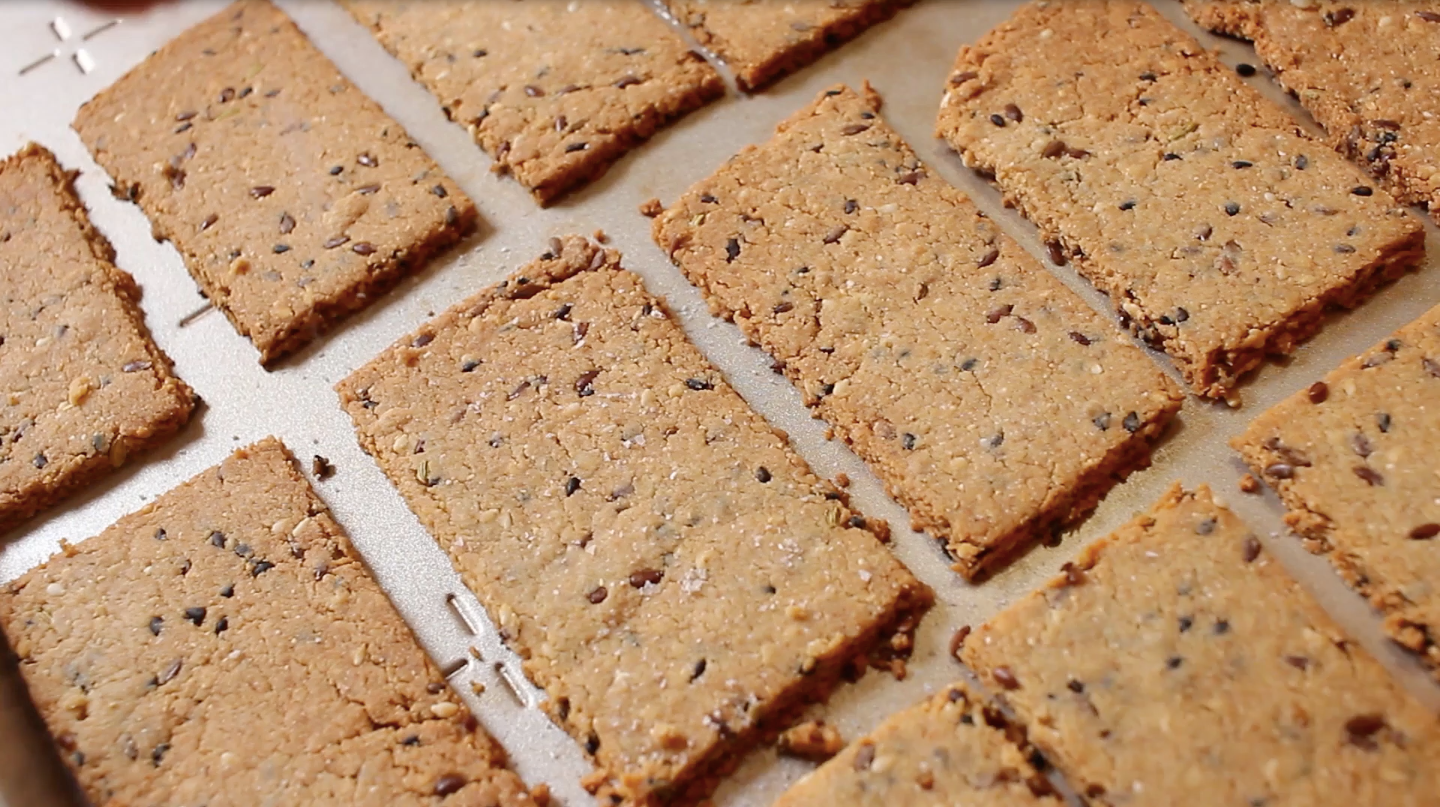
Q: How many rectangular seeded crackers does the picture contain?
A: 12